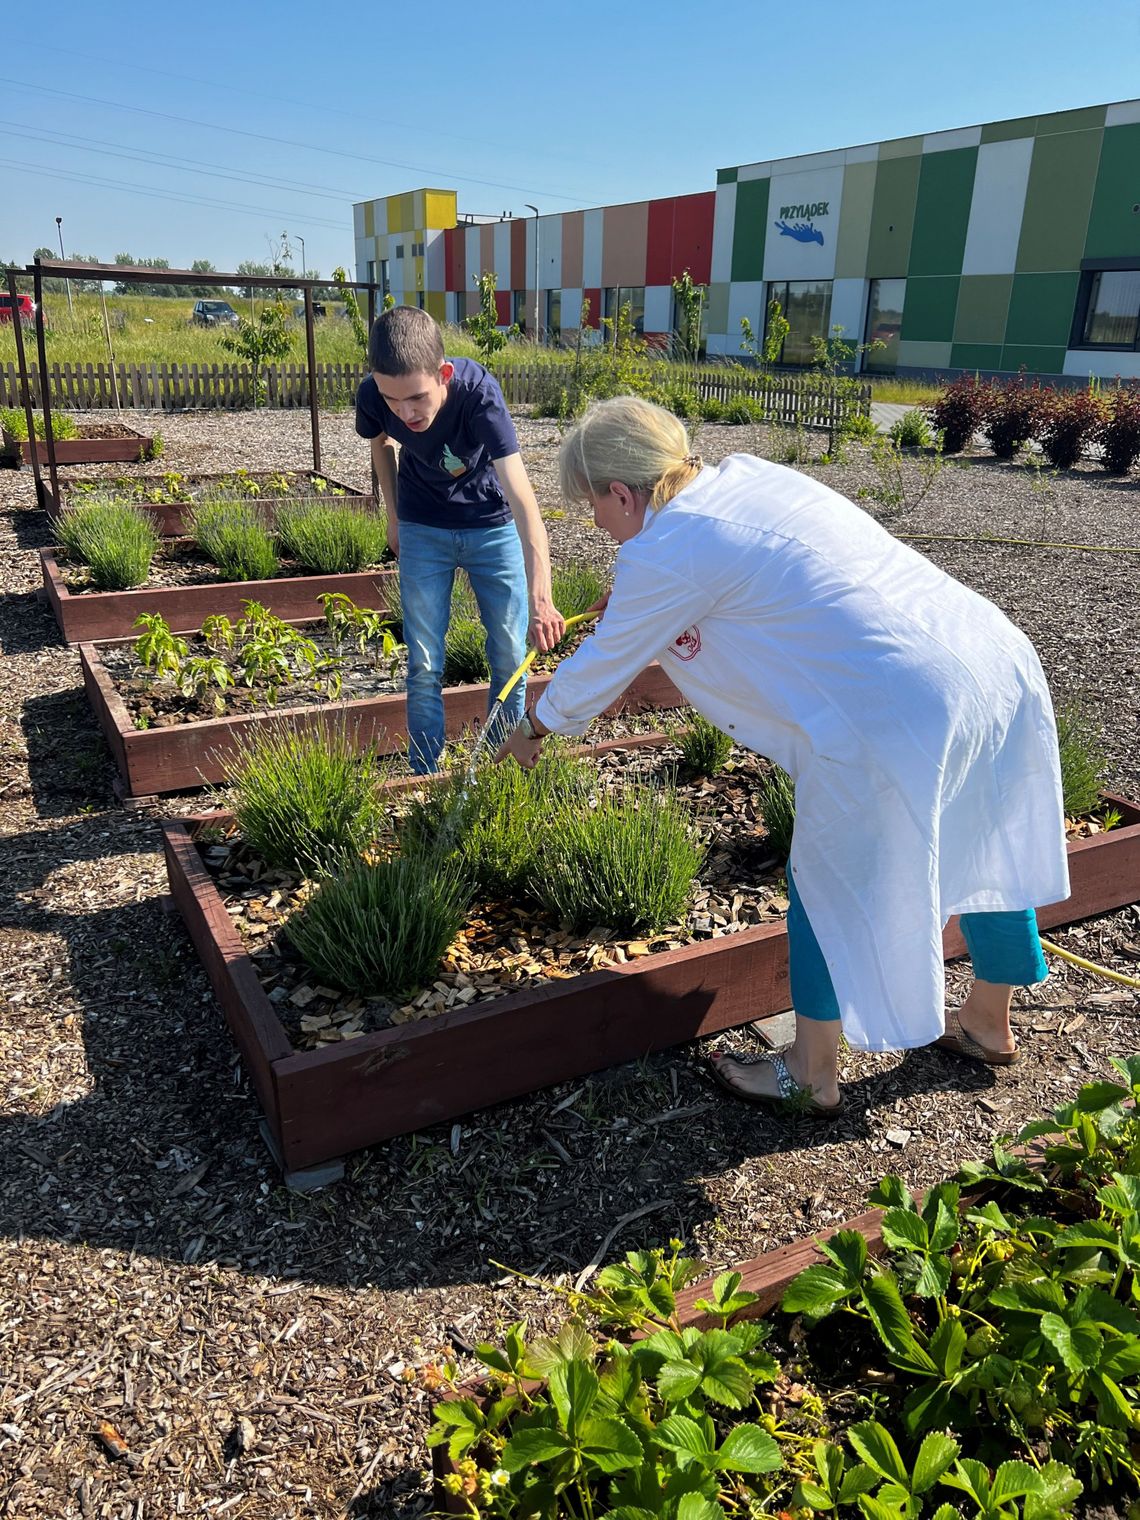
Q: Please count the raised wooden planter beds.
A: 6